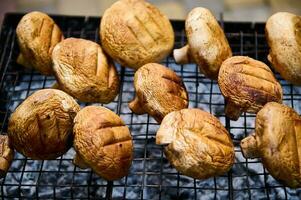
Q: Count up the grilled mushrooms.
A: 12